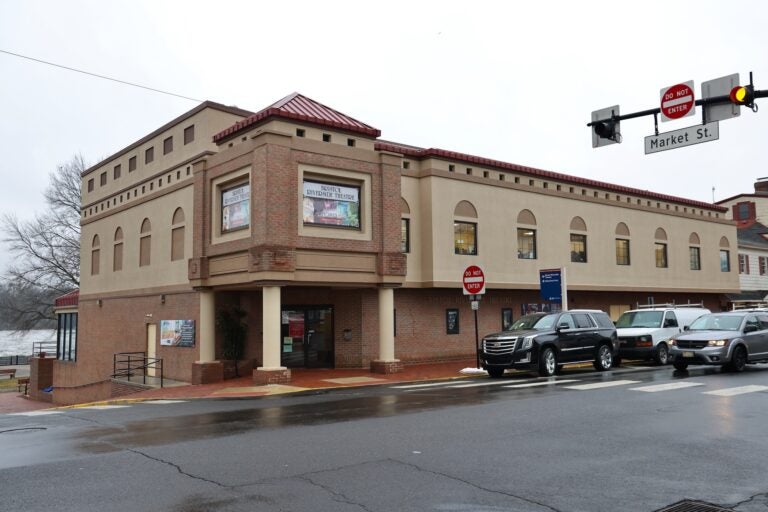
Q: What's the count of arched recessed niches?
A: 12